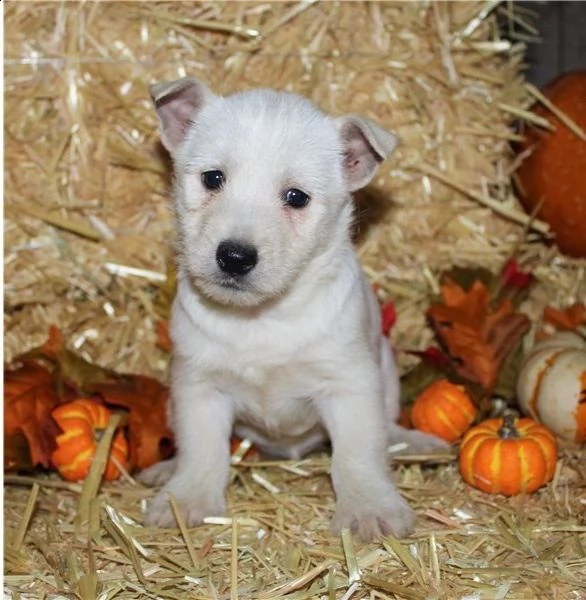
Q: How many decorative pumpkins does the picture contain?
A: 5